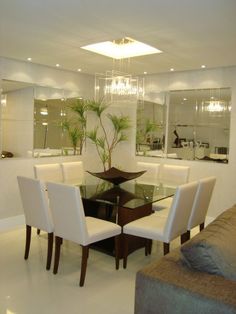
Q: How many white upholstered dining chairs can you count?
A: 8